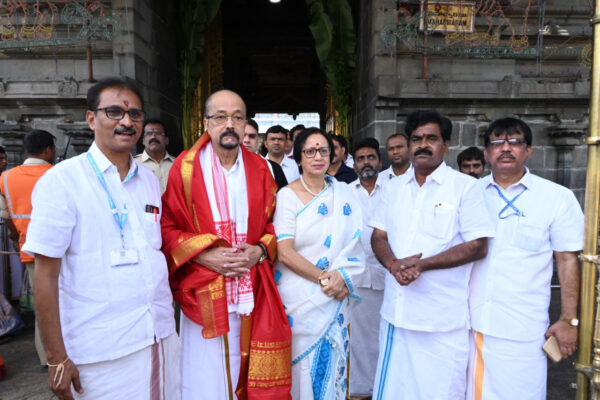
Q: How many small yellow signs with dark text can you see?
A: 1